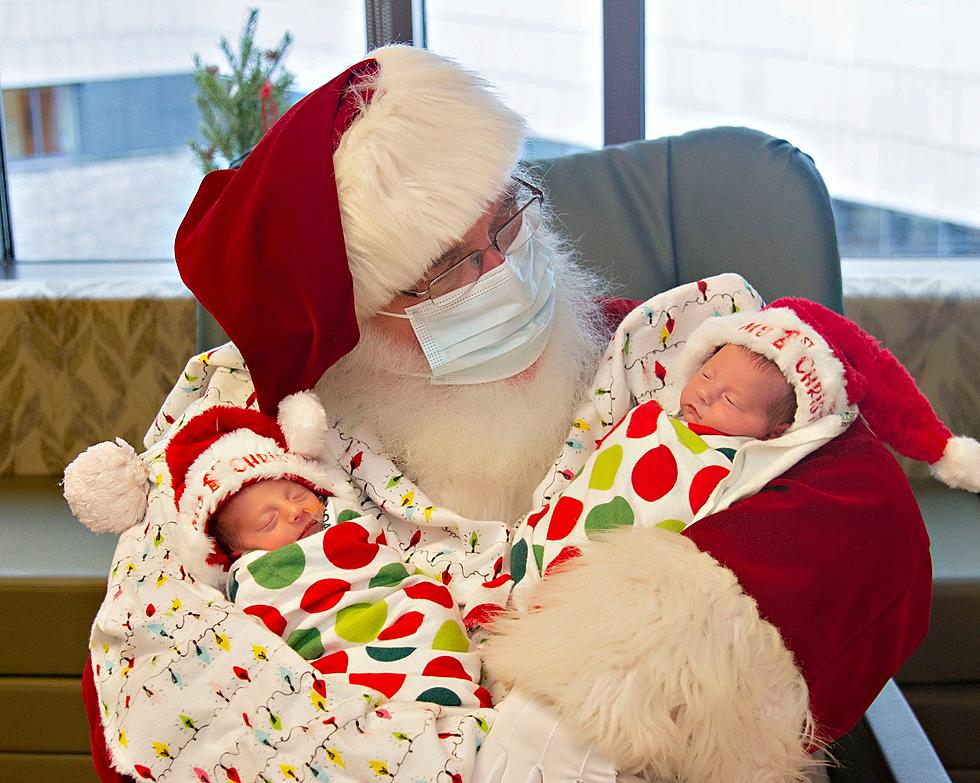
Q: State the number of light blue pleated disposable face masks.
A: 1